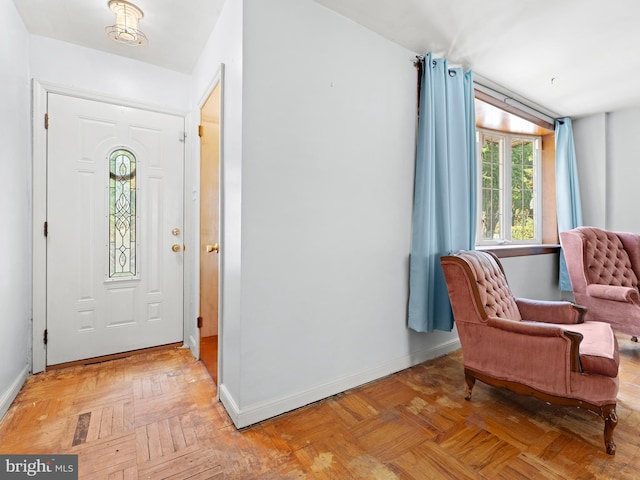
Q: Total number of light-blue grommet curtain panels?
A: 2